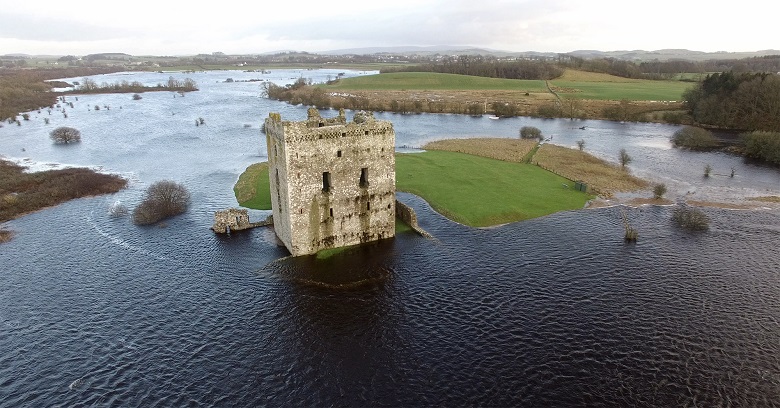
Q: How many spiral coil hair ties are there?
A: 0